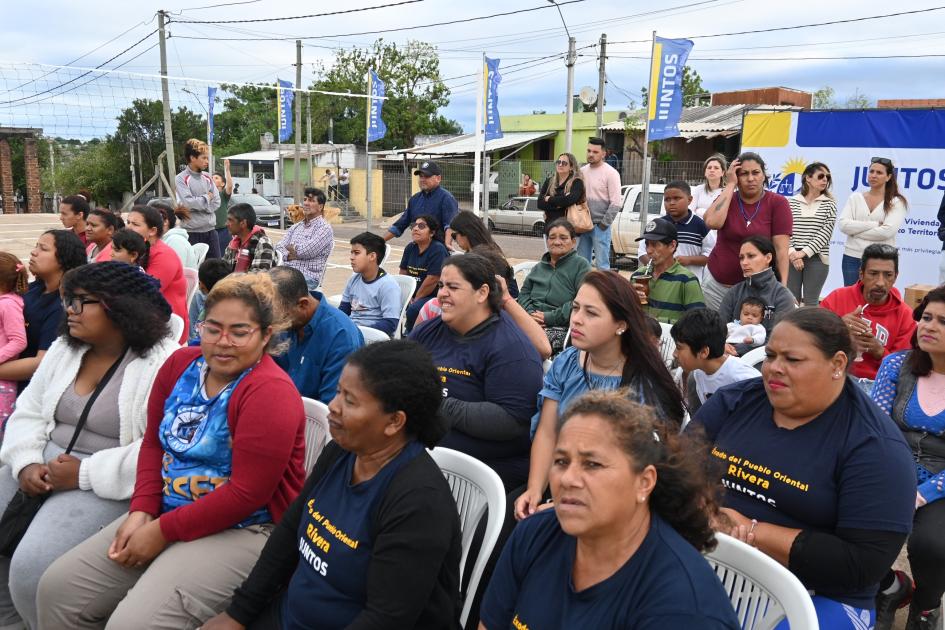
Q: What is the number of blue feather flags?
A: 5